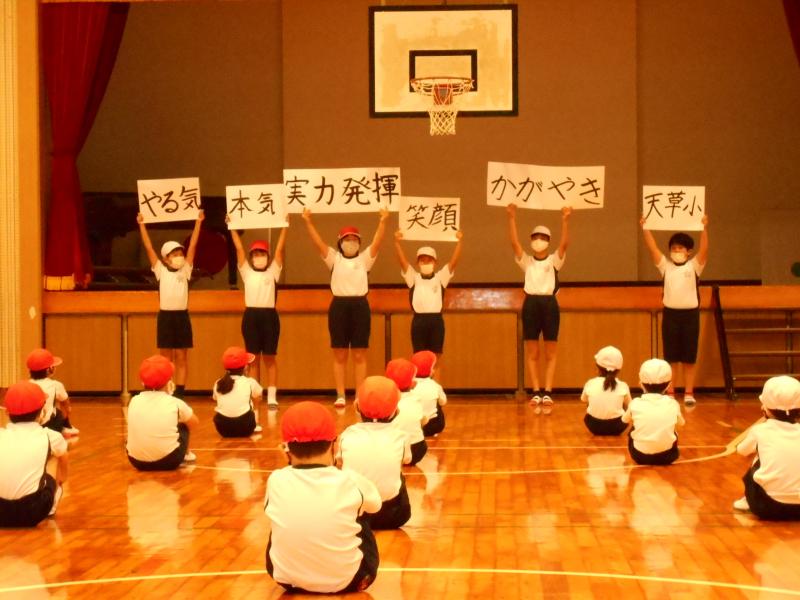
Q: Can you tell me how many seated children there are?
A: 11